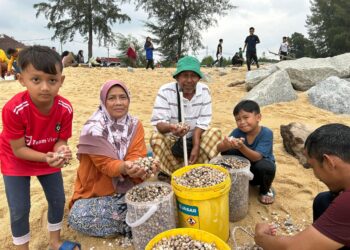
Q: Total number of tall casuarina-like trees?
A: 3